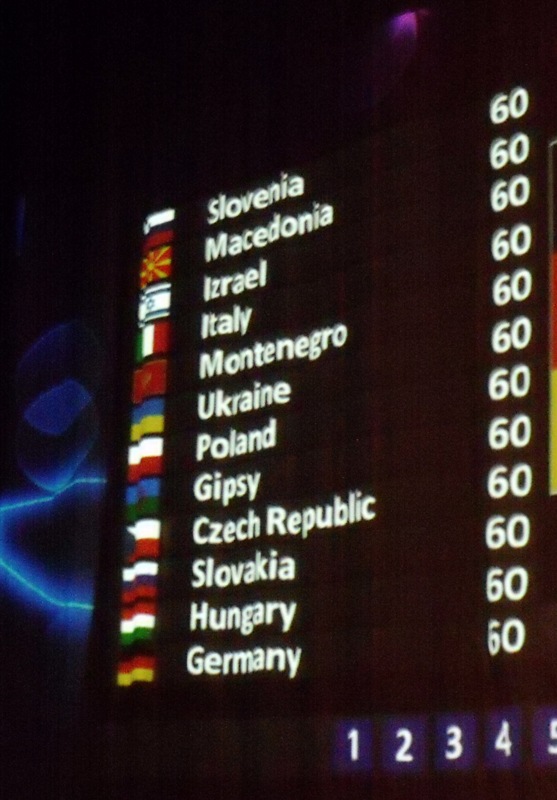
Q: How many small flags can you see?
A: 12